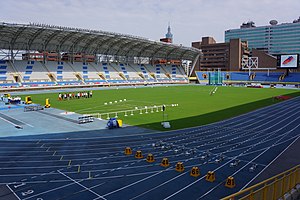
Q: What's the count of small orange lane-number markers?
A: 8